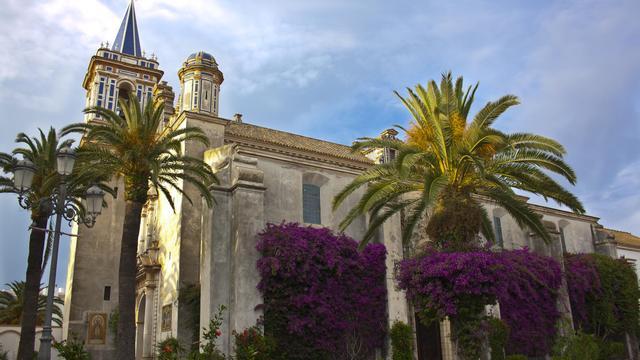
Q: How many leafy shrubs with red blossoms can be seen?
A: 3